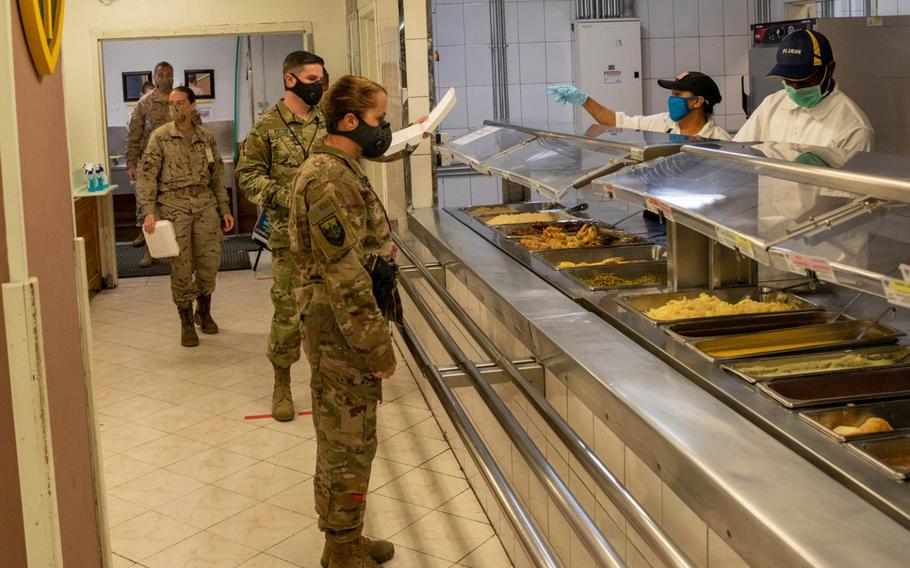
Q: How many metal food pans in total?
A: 13